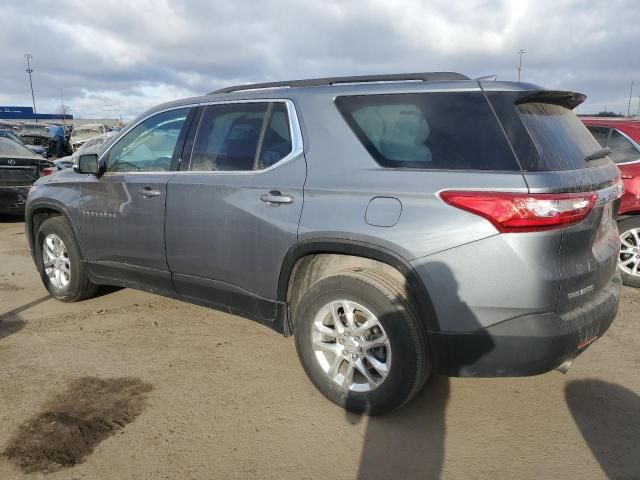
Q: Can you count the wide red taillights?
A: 1